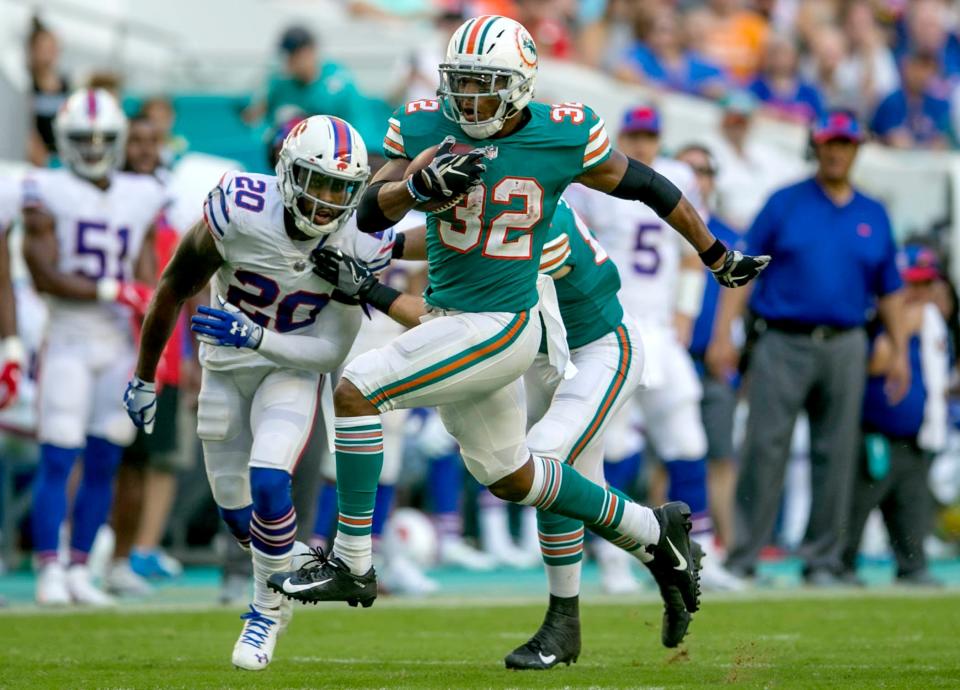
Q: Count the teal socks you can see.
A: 4